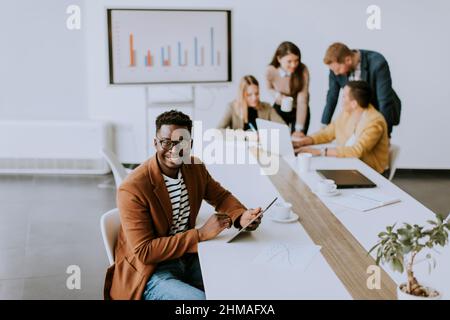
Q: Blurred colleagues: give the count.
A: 4